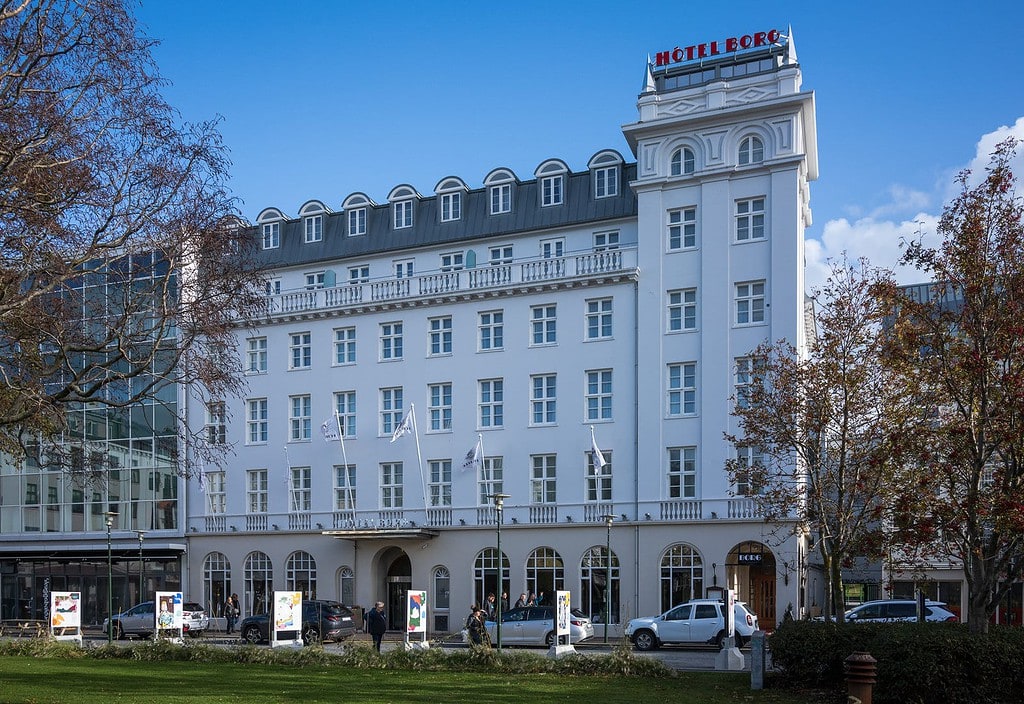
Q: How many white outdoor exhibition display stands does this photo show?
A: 6